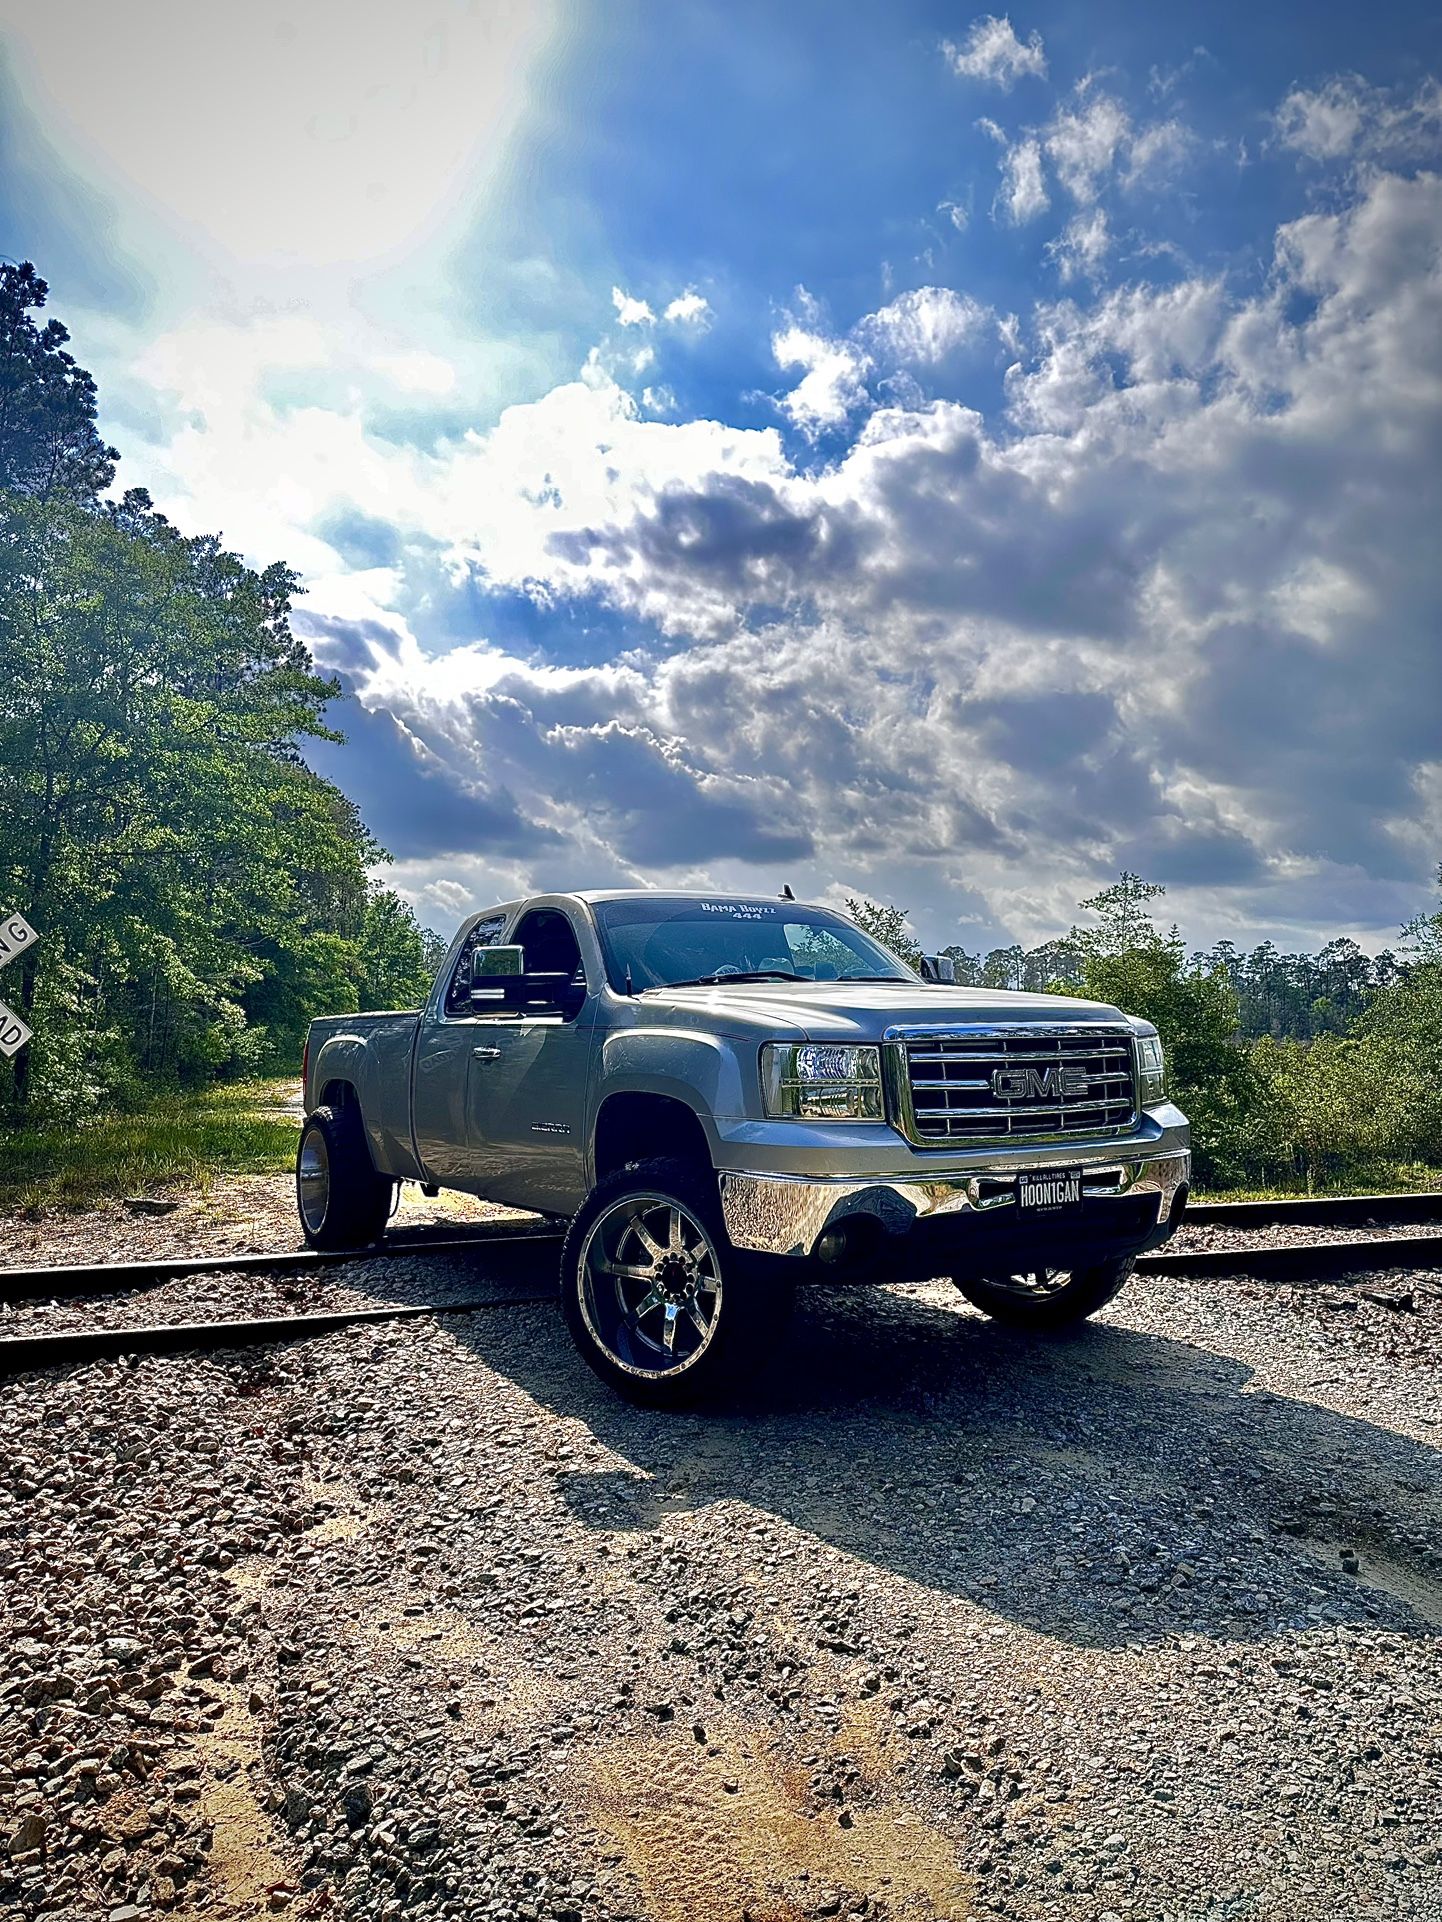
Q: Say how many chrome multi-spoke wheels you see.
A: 3